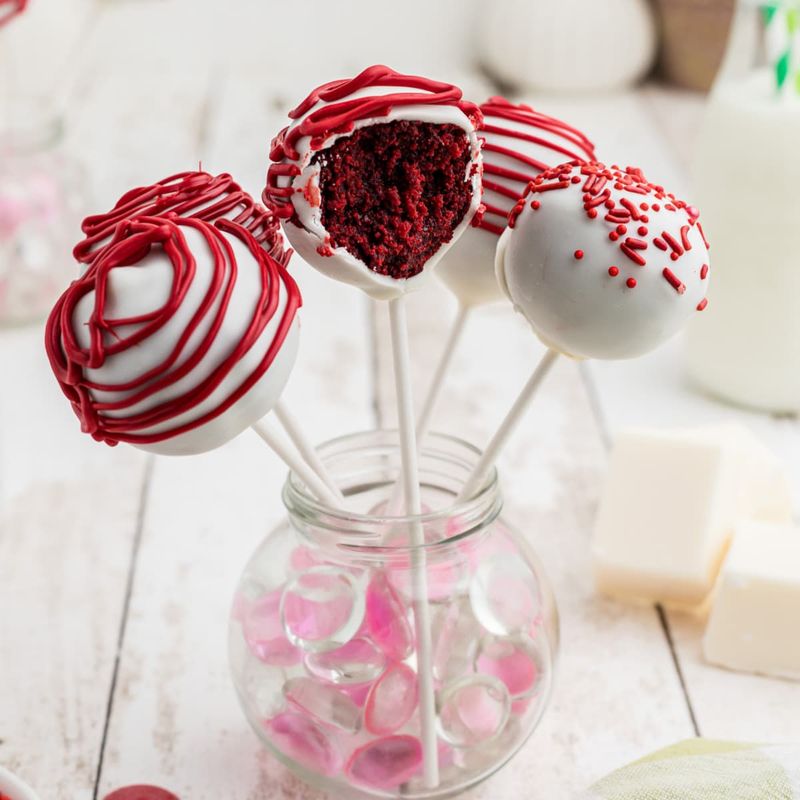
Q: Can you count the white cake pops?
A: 5